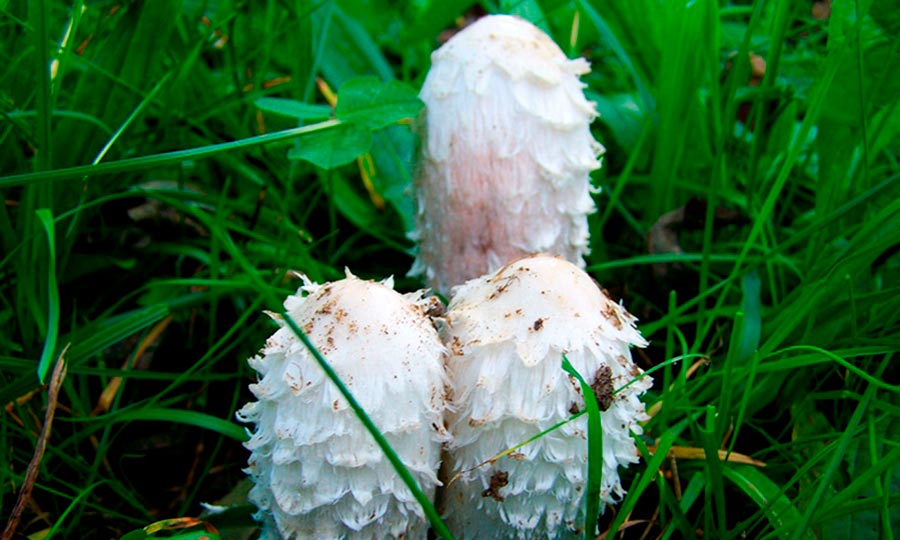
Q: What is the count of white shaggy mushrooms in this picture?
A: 3